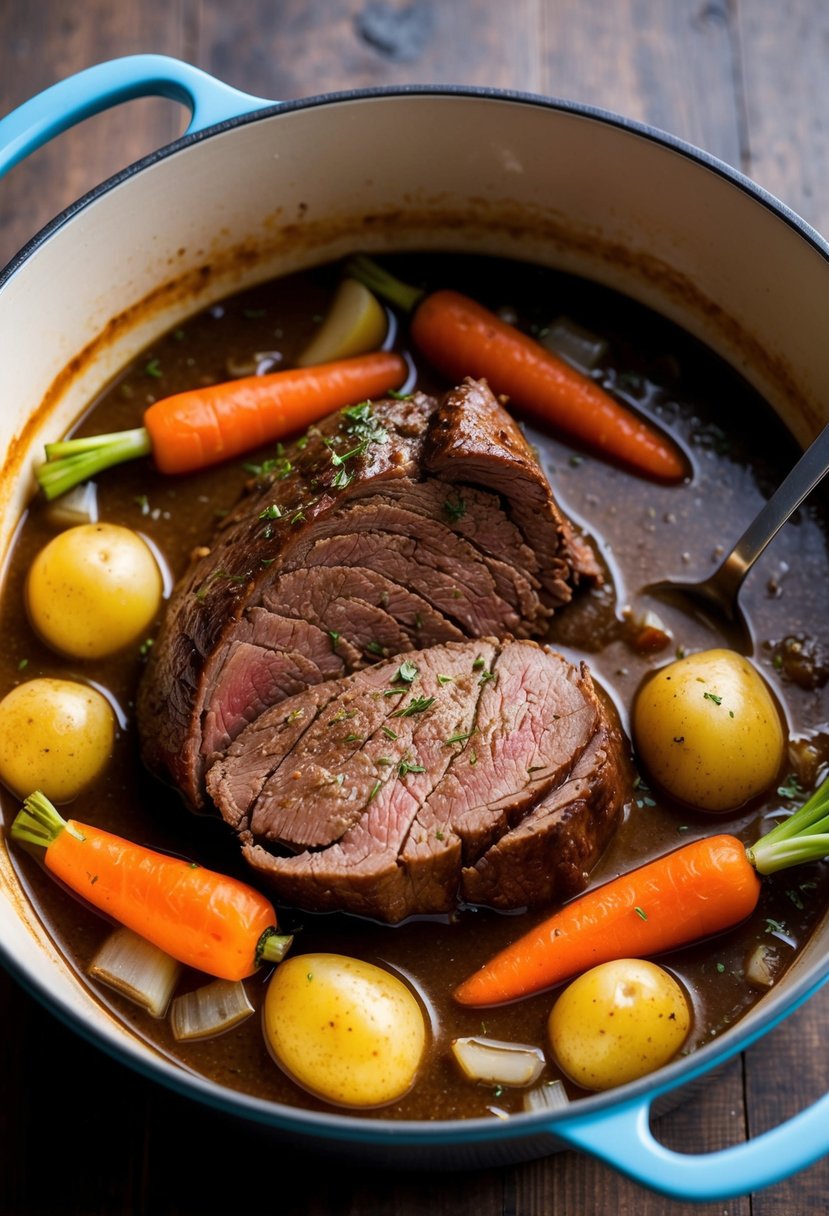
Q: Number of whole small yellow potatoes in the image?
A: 5